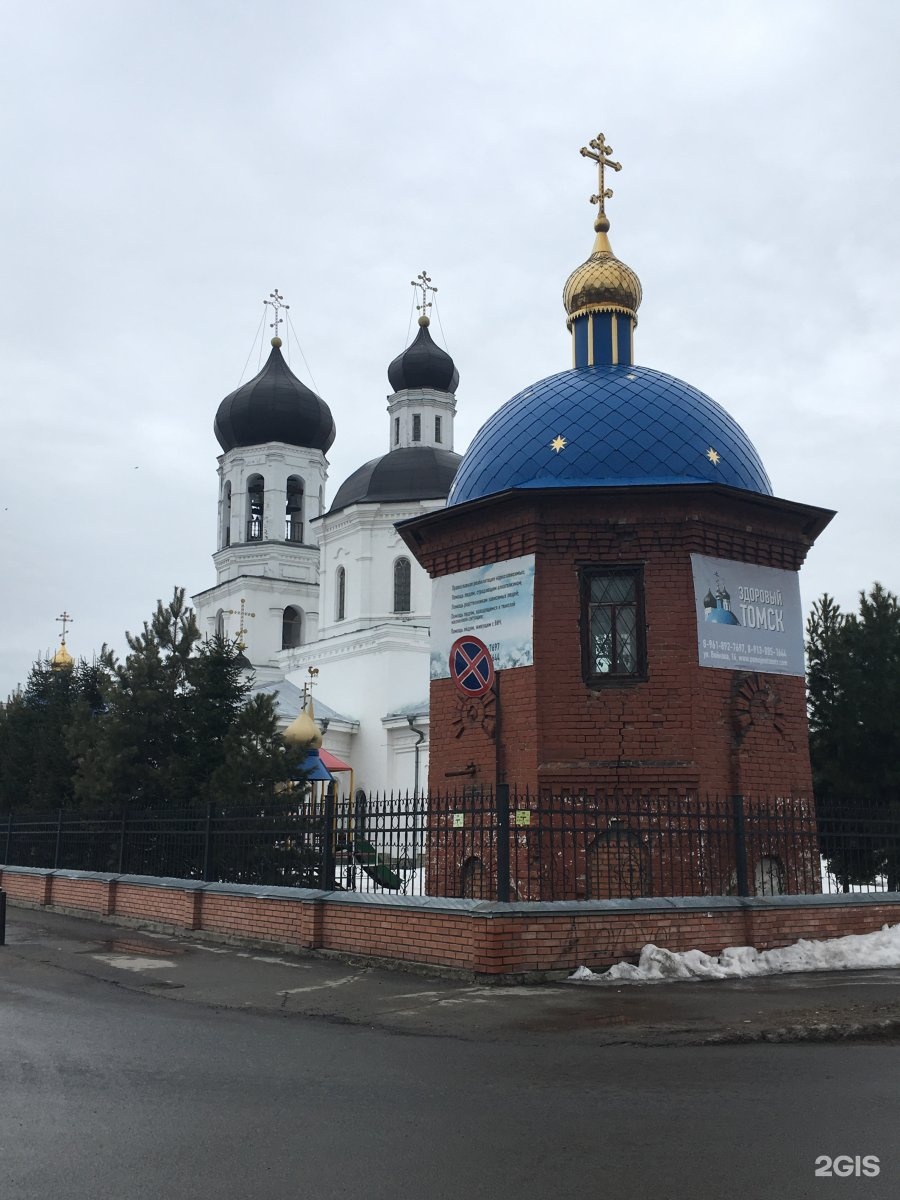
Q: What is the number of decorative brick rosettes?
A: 2